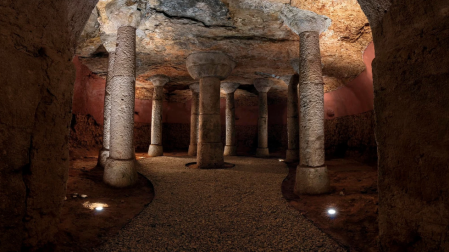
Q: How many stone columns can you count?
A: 9